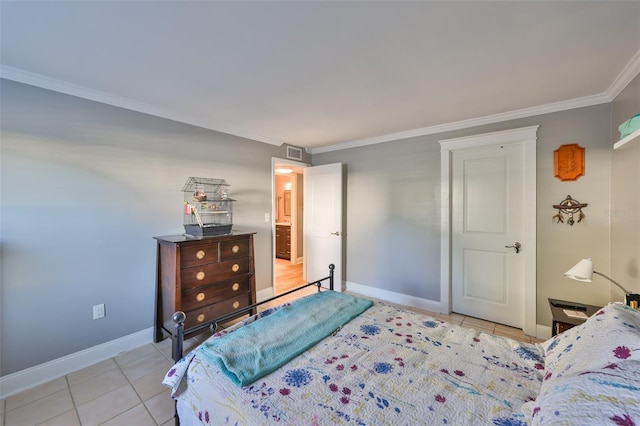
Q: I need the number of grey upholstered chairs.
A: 0